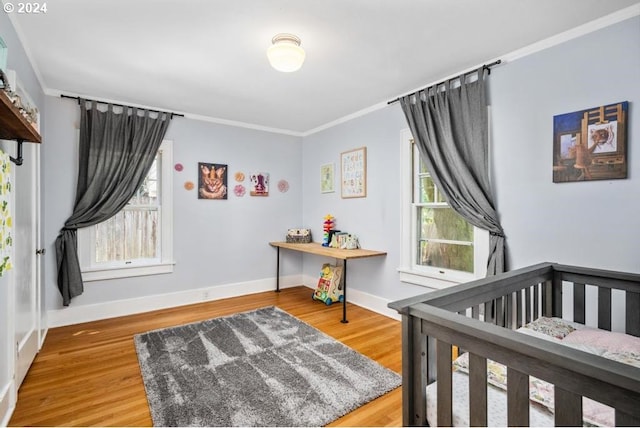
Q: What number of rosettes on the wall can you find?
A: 5